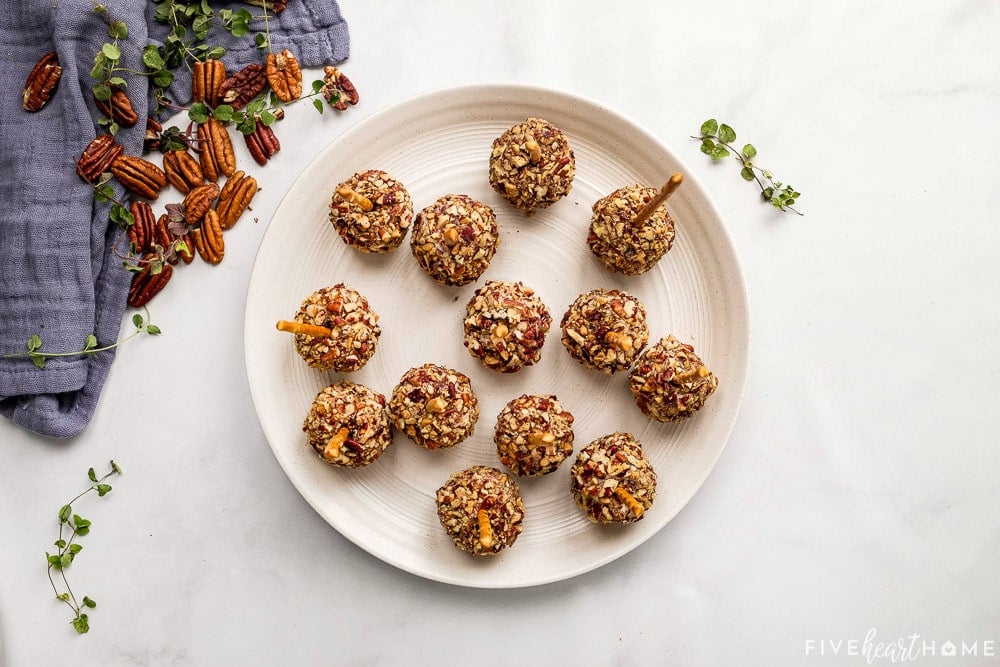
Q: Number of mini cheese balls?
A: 13